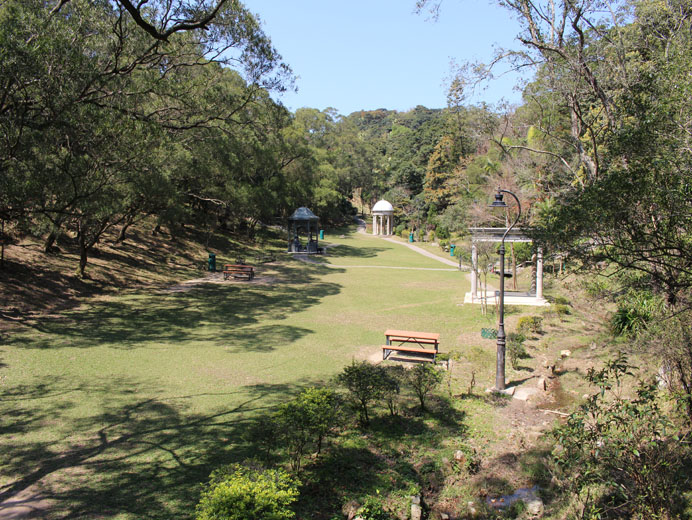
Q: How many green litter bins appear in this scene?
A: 4